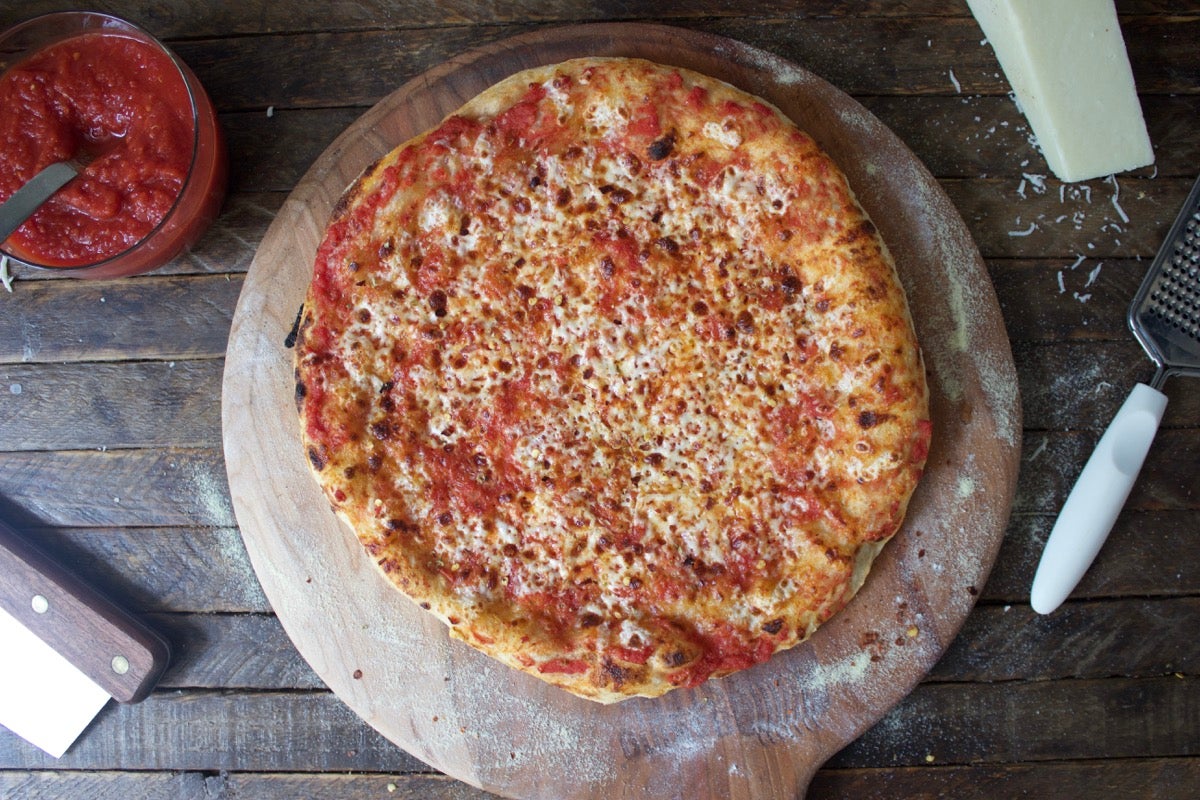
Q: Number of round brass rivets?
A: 2